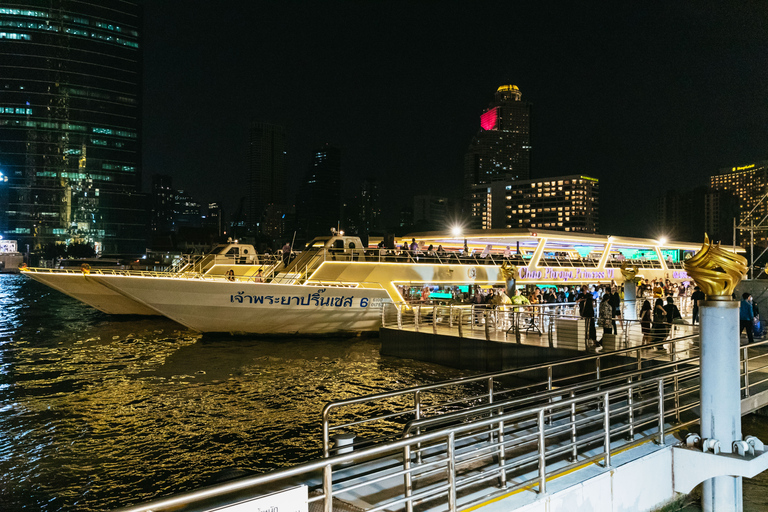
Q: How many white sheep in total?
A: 0